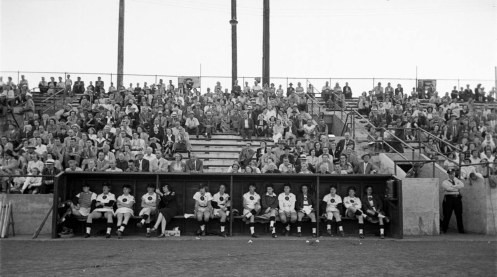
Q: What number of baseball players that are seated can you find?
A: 13